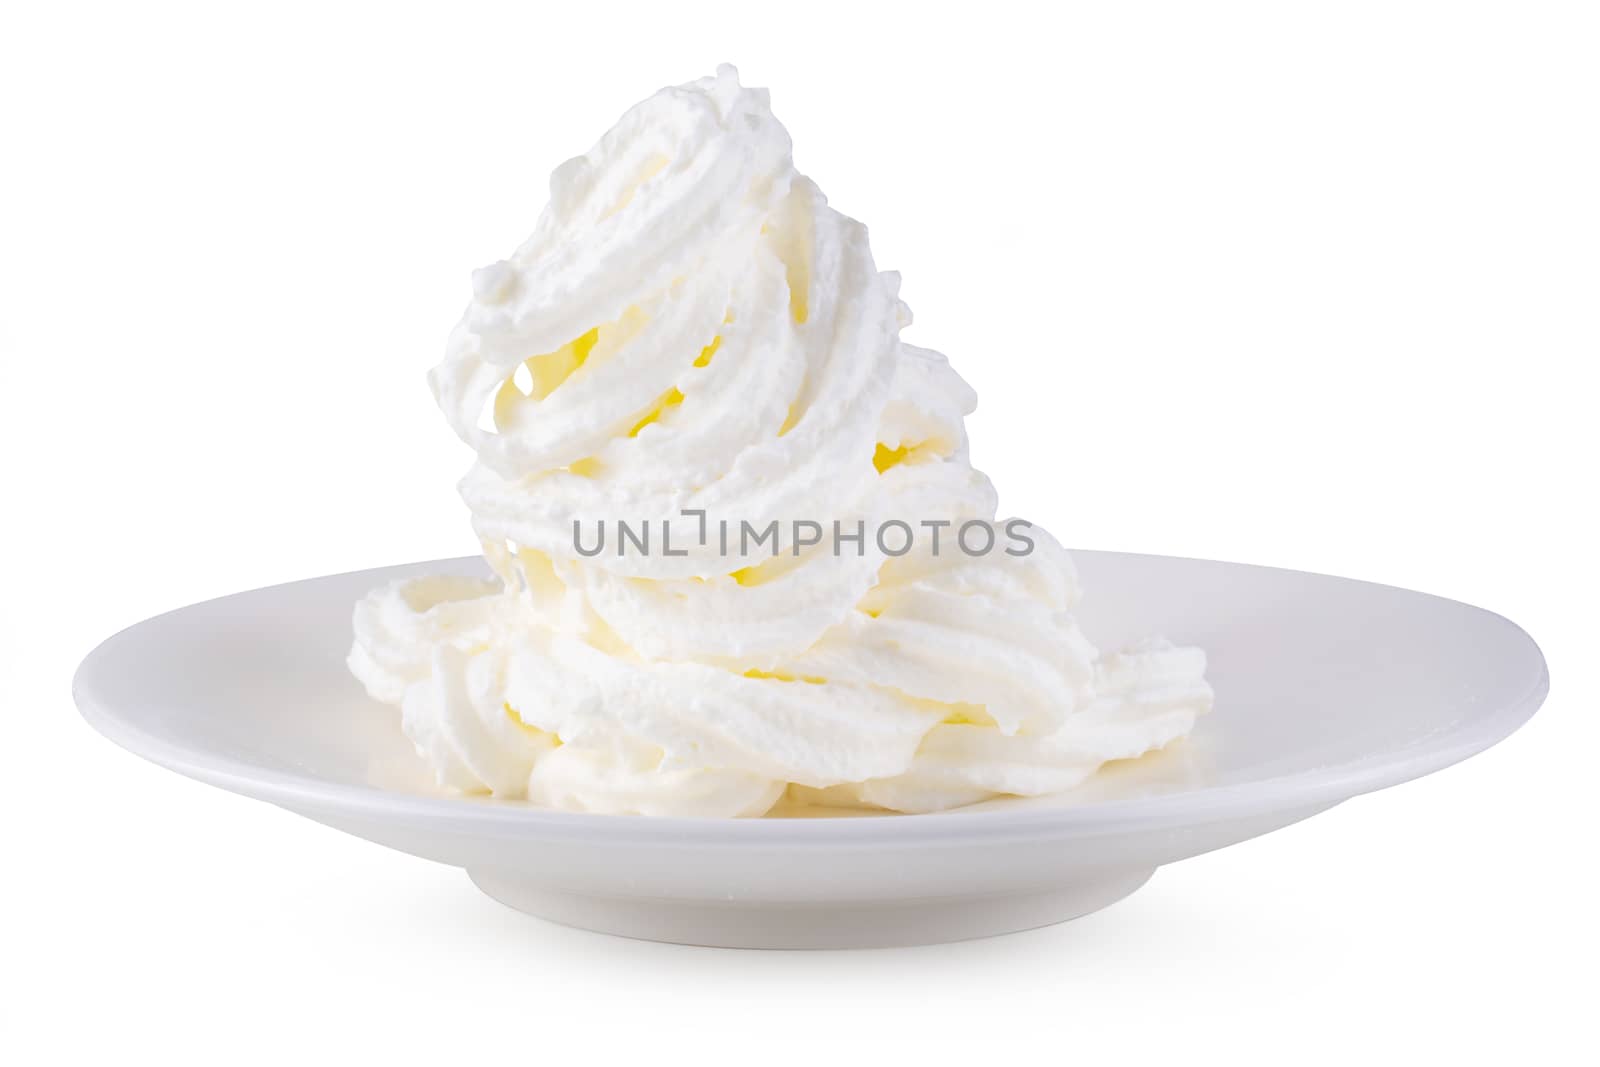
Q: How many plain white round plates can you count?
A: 1